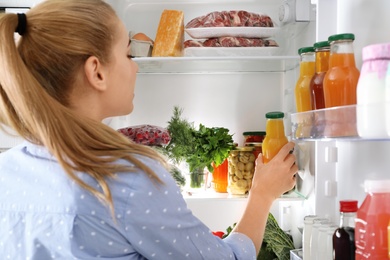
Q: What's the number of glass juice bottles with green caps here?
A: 4